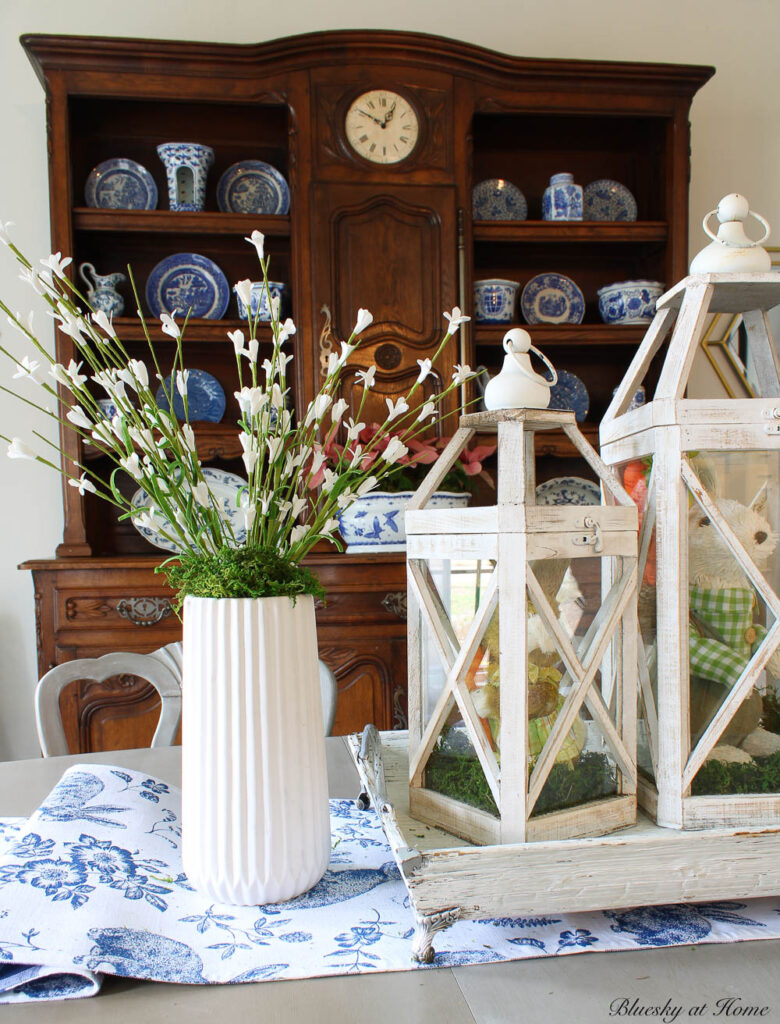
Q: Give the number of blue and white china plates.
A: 10